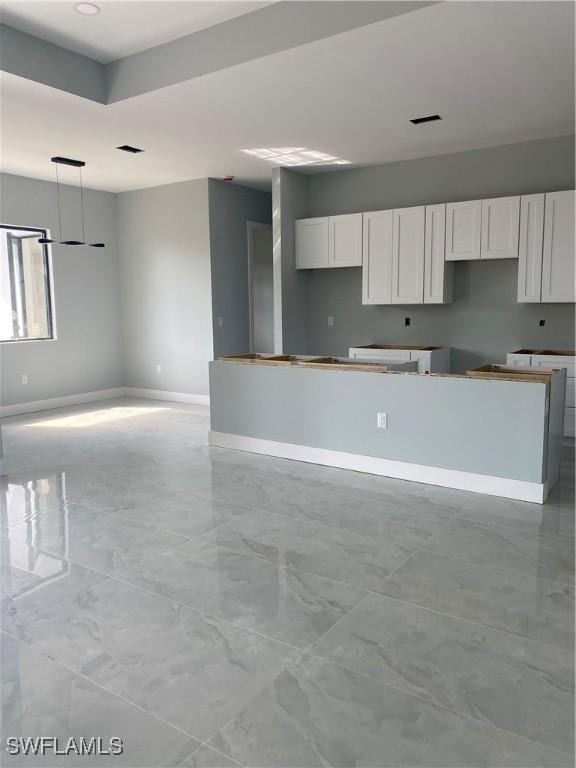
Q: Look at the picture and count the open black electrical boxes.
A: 2